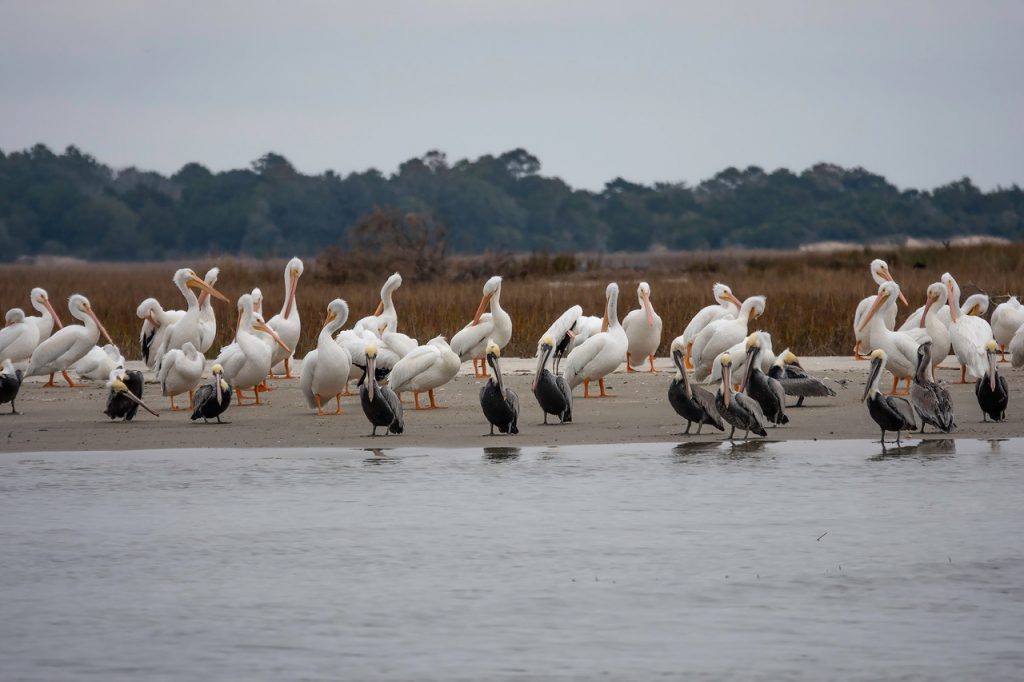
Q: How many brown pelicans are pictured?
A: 13